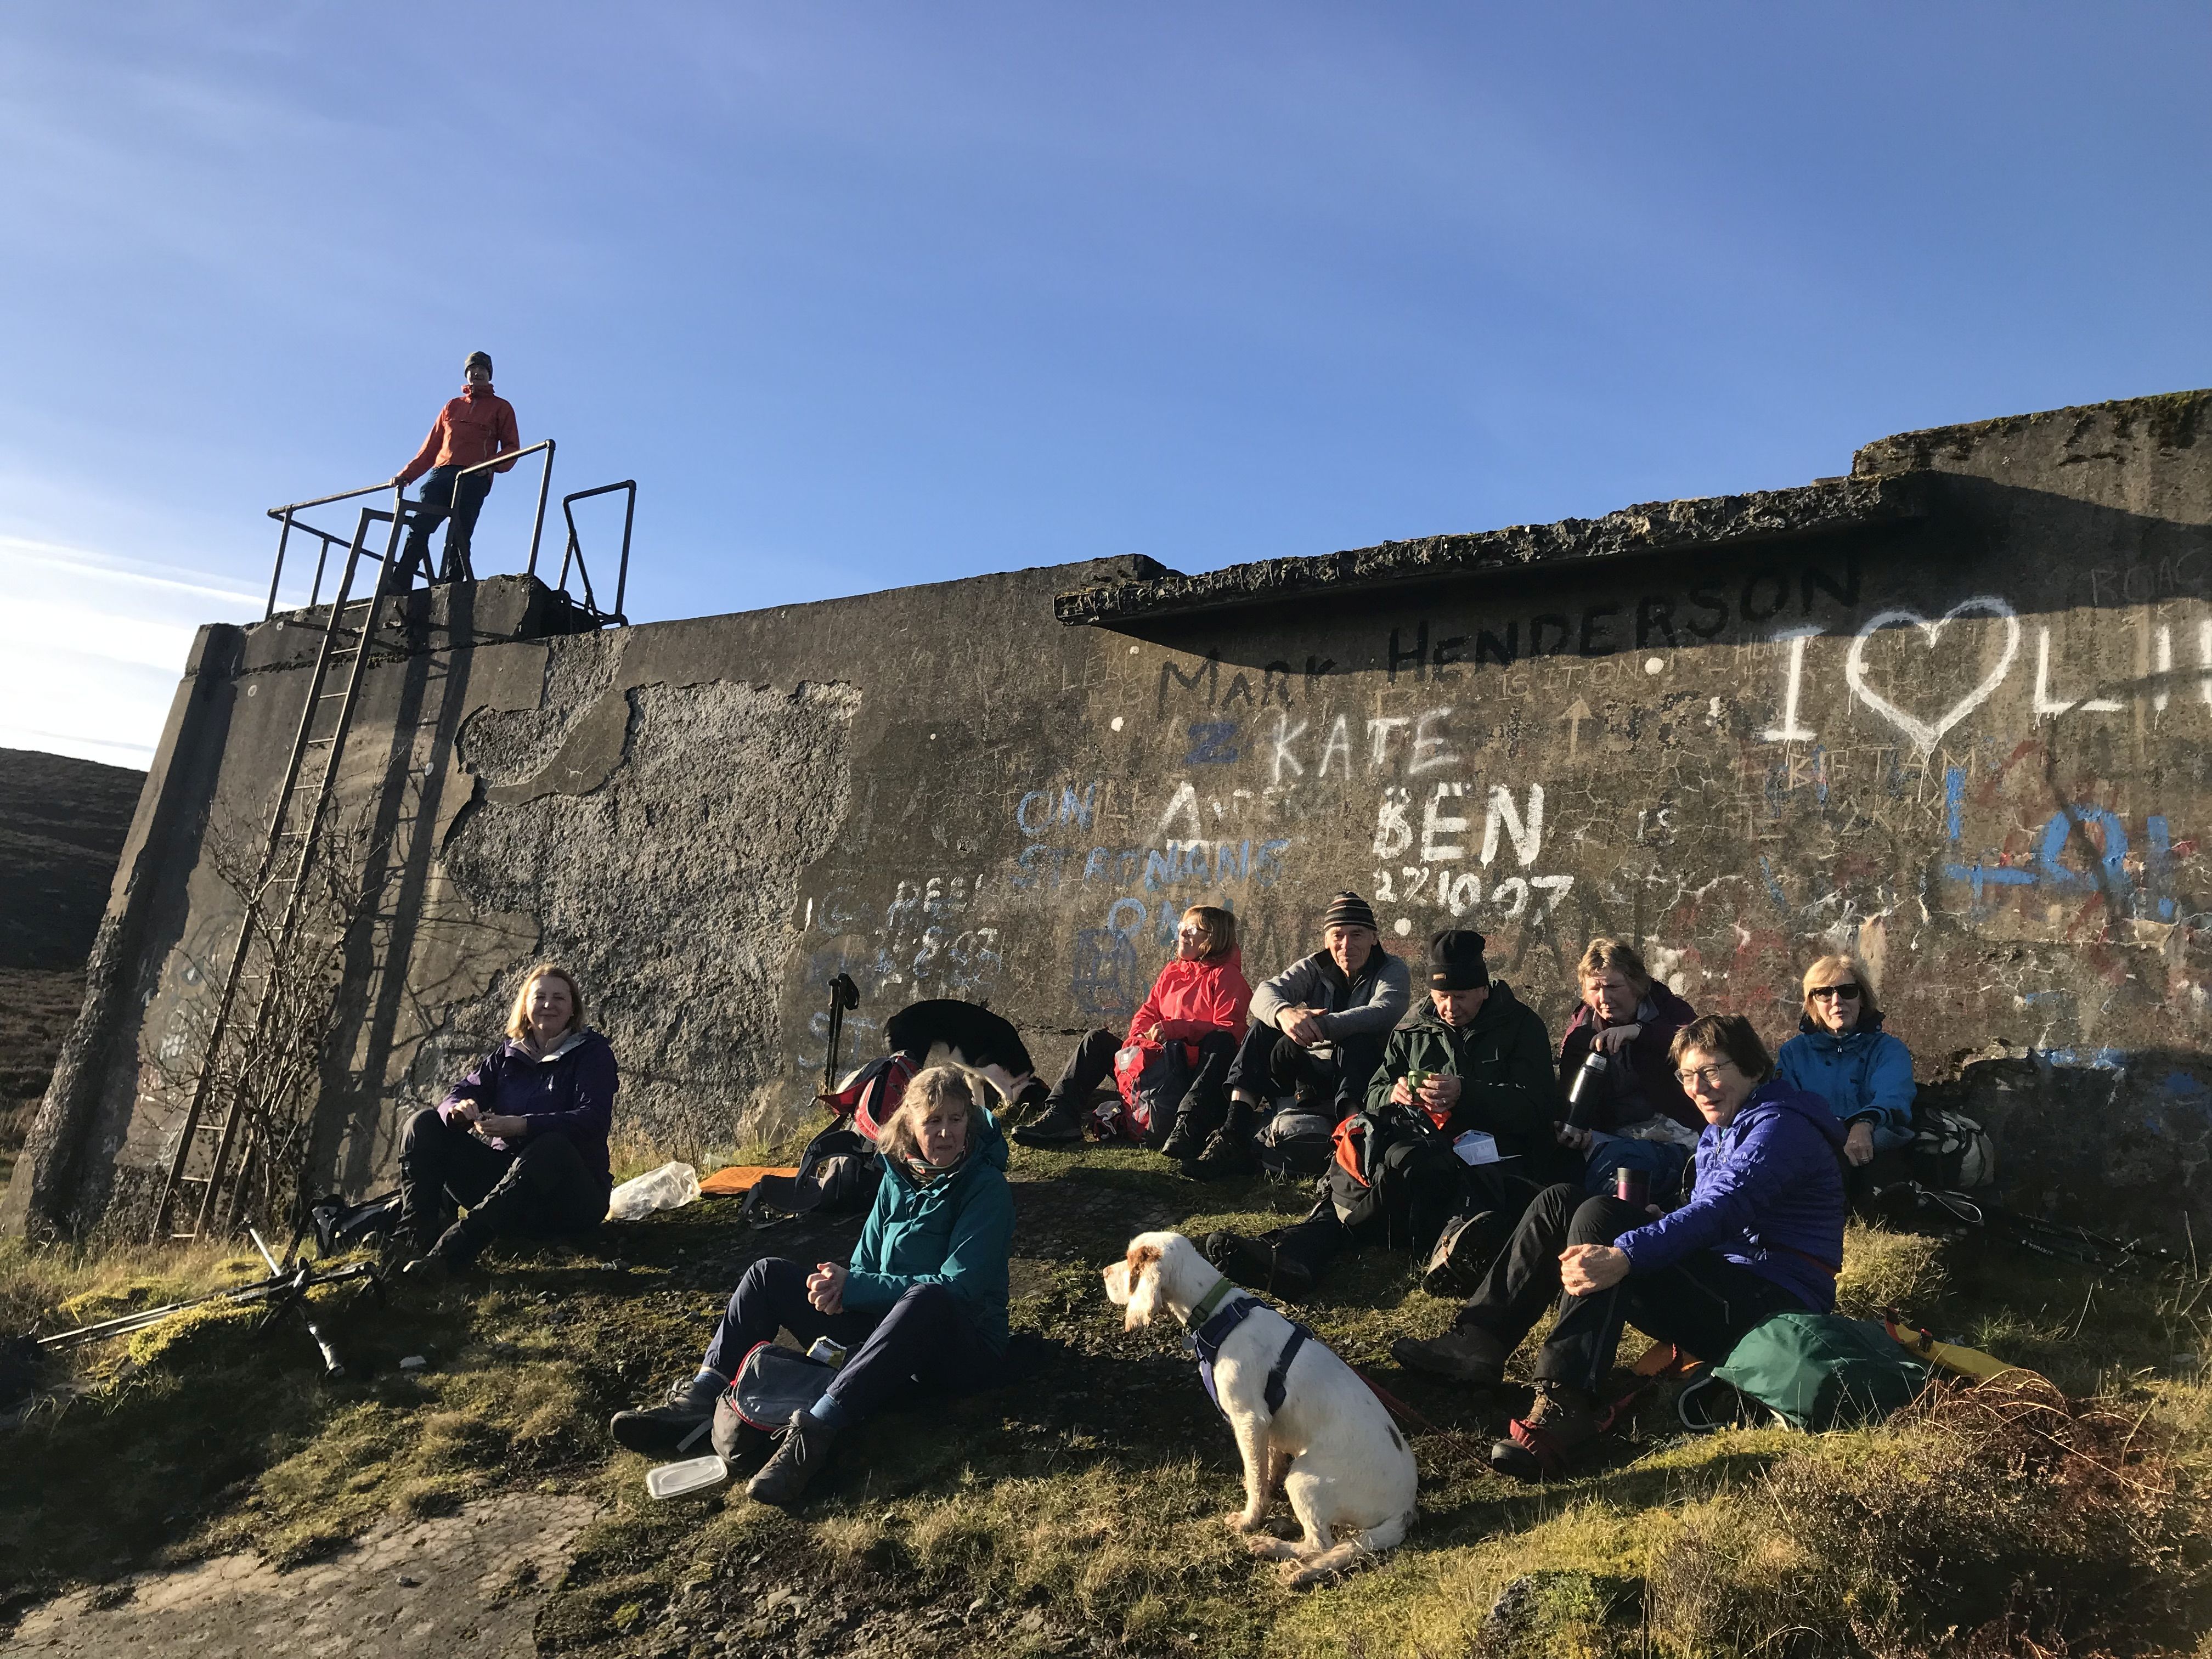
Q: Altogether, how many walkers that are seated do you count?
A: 8